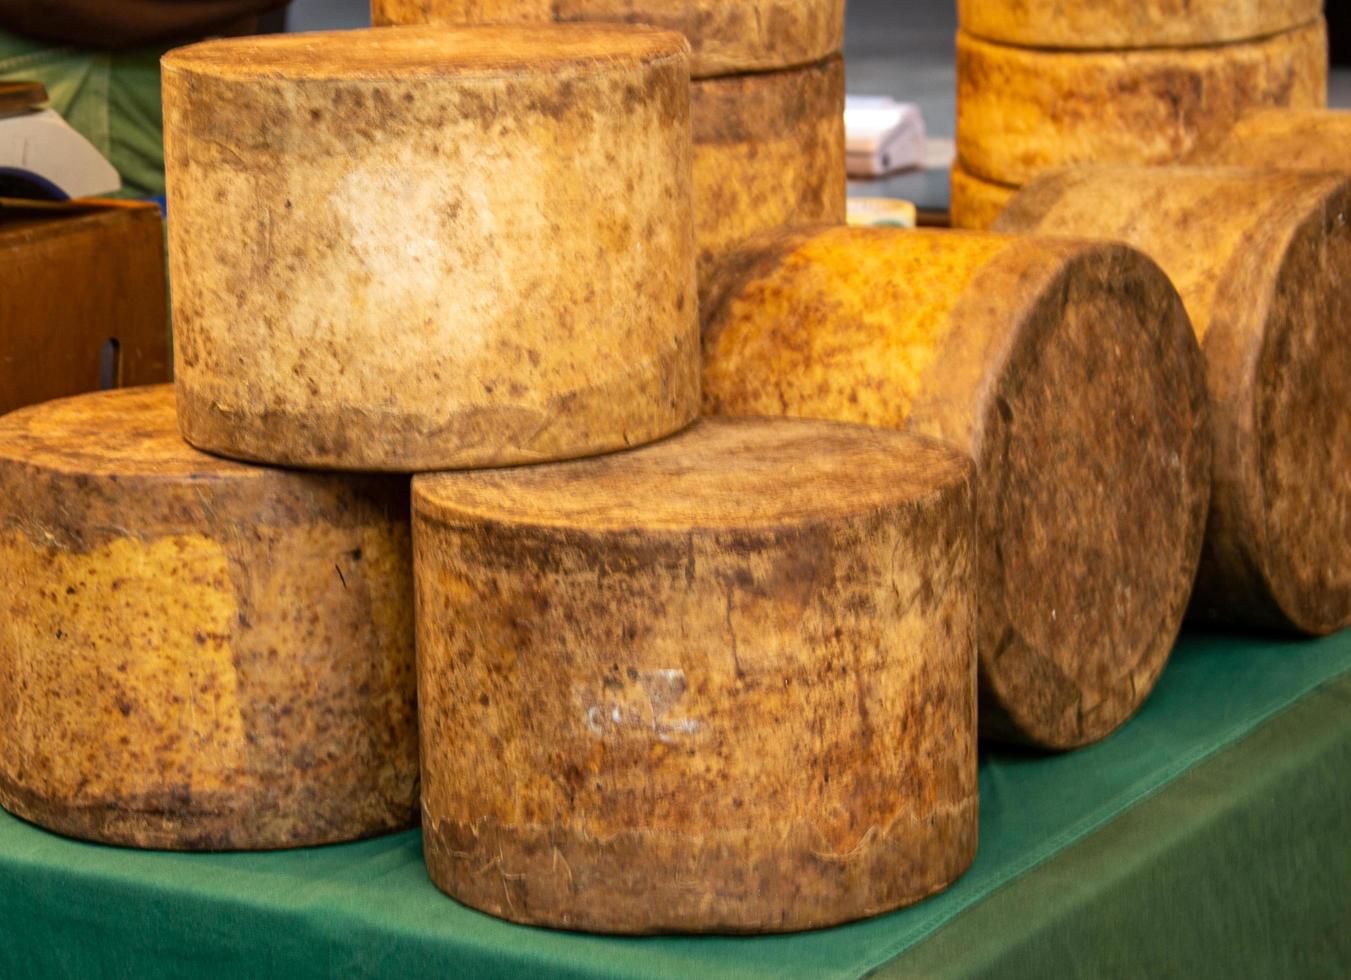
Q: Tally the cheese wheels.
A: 11